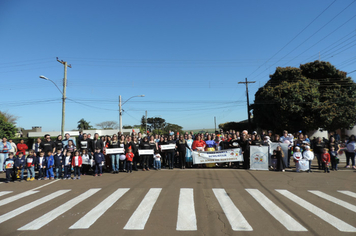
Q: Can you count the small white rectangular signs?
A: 3